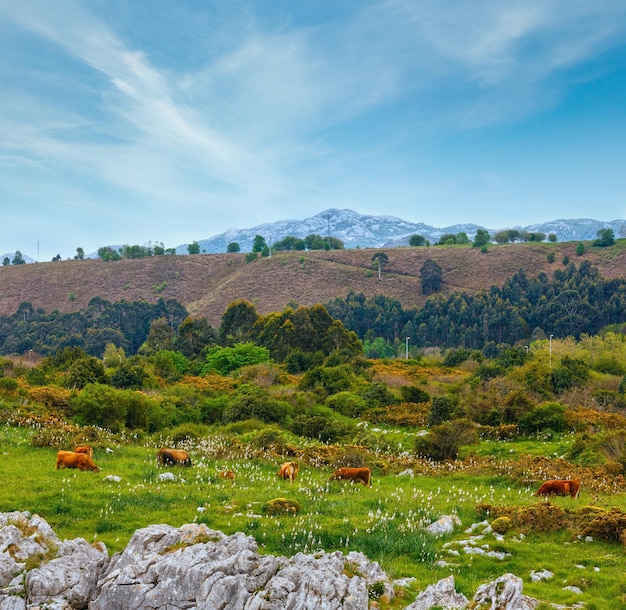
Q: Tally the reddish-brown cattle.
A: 7